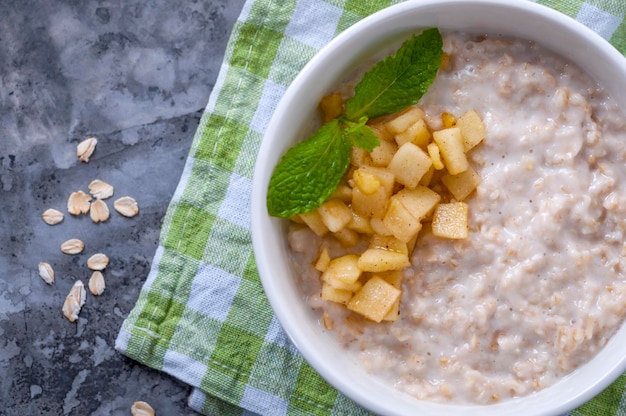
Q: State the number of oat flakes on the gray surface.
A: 12